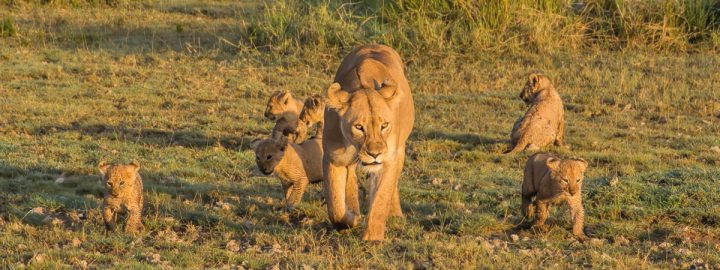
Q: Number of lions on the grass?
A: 7